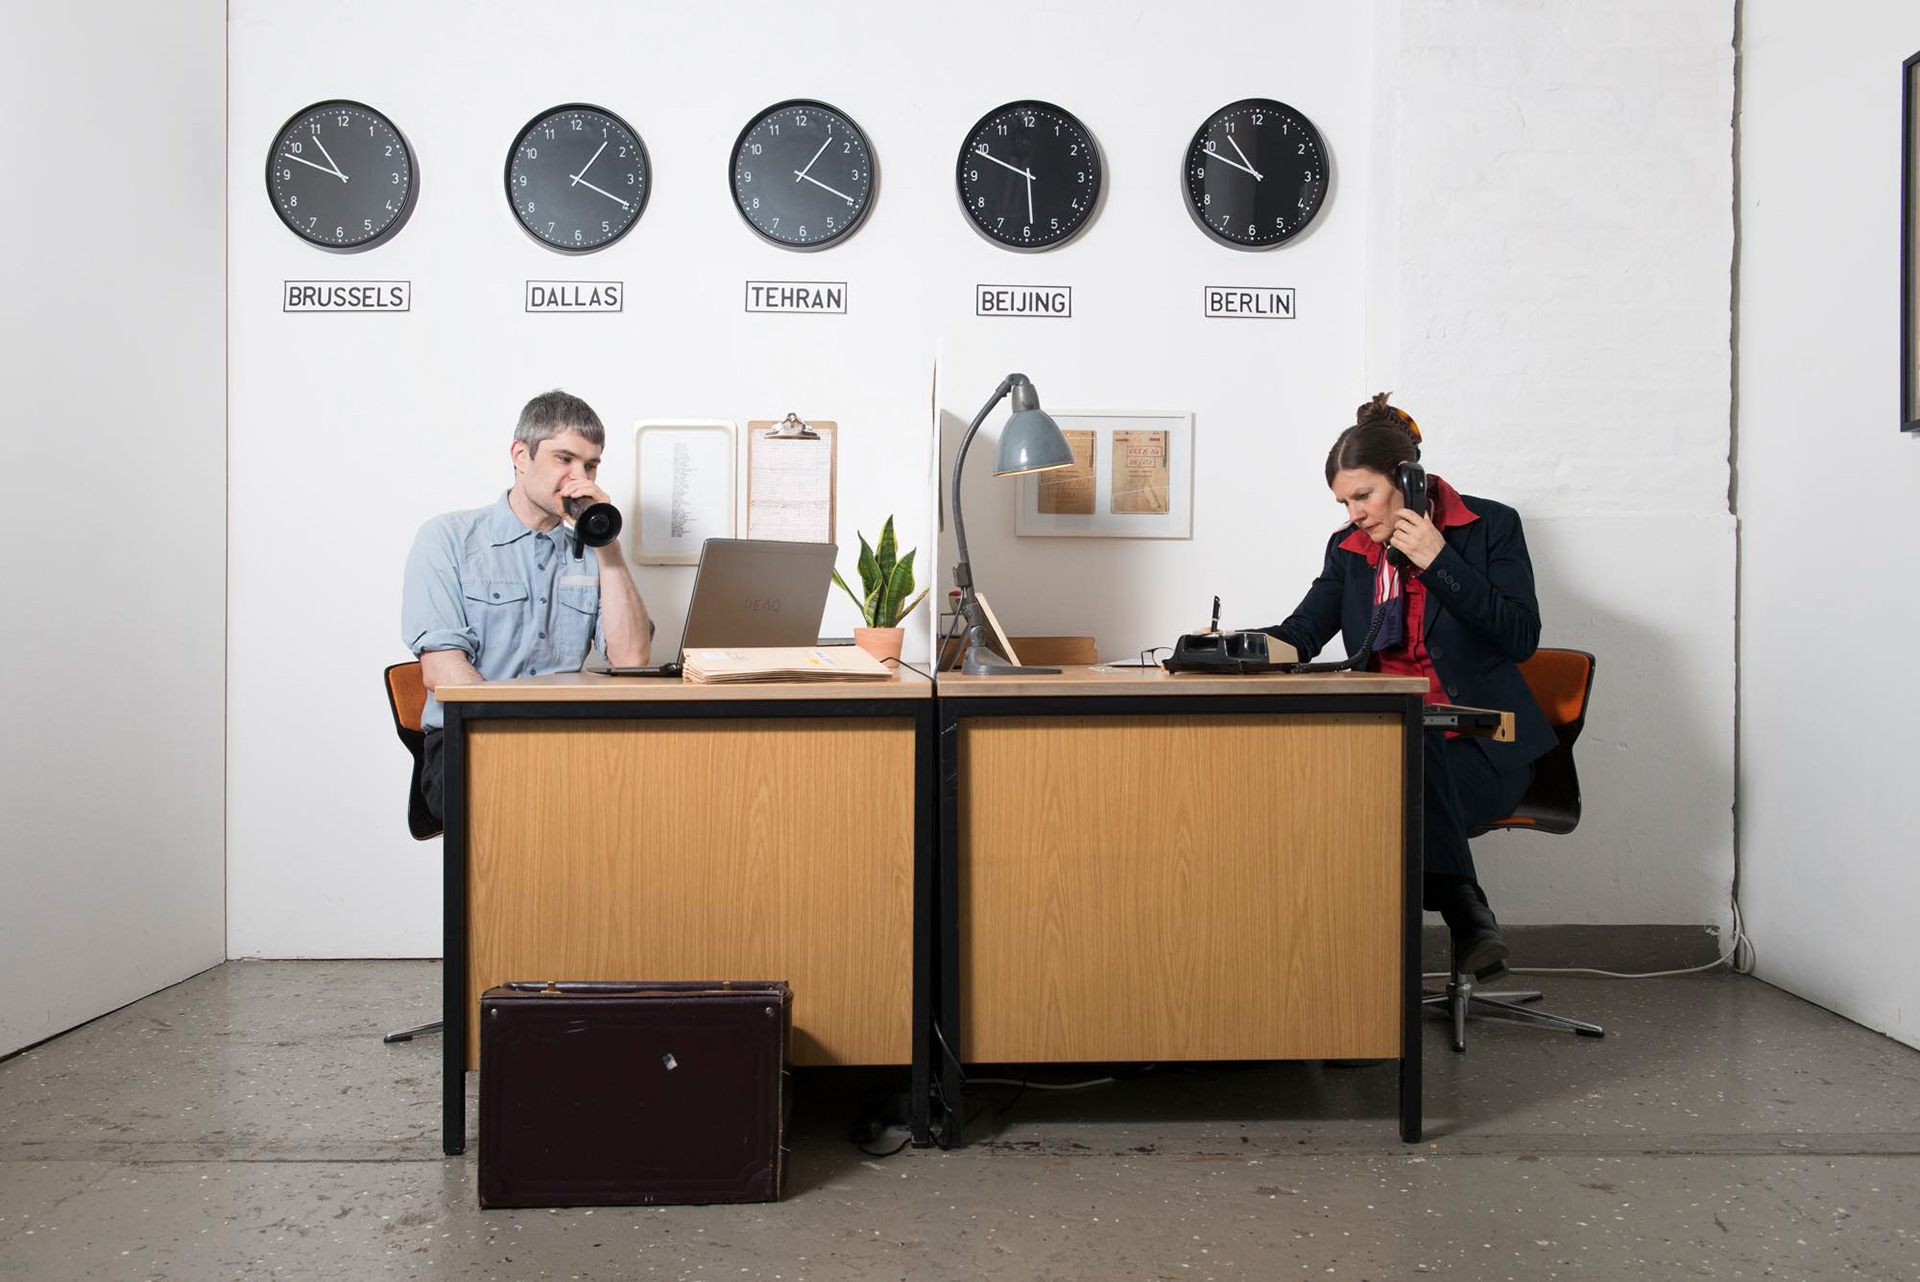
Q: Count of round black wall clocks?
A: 5